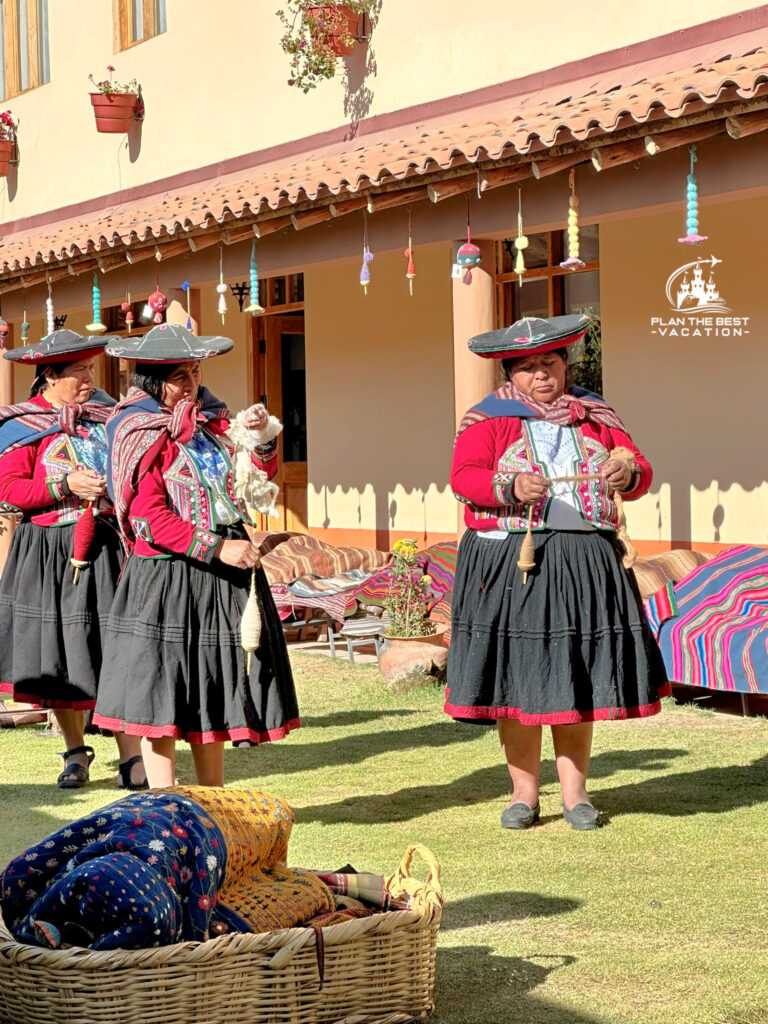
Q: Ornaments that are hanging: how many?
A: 15